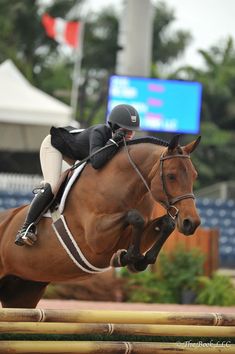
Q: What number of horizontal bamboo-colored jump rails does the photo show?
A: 3